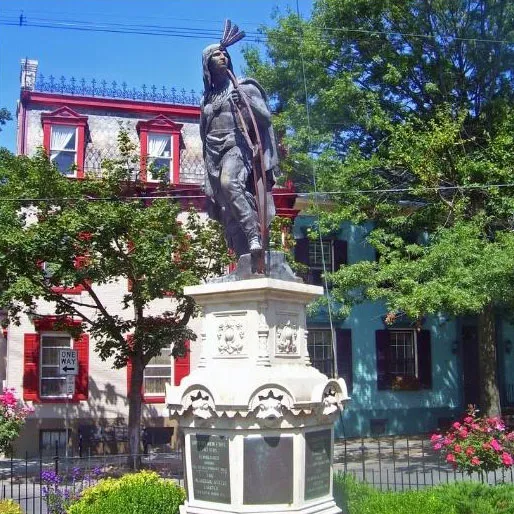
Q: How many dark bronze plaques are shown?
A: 3